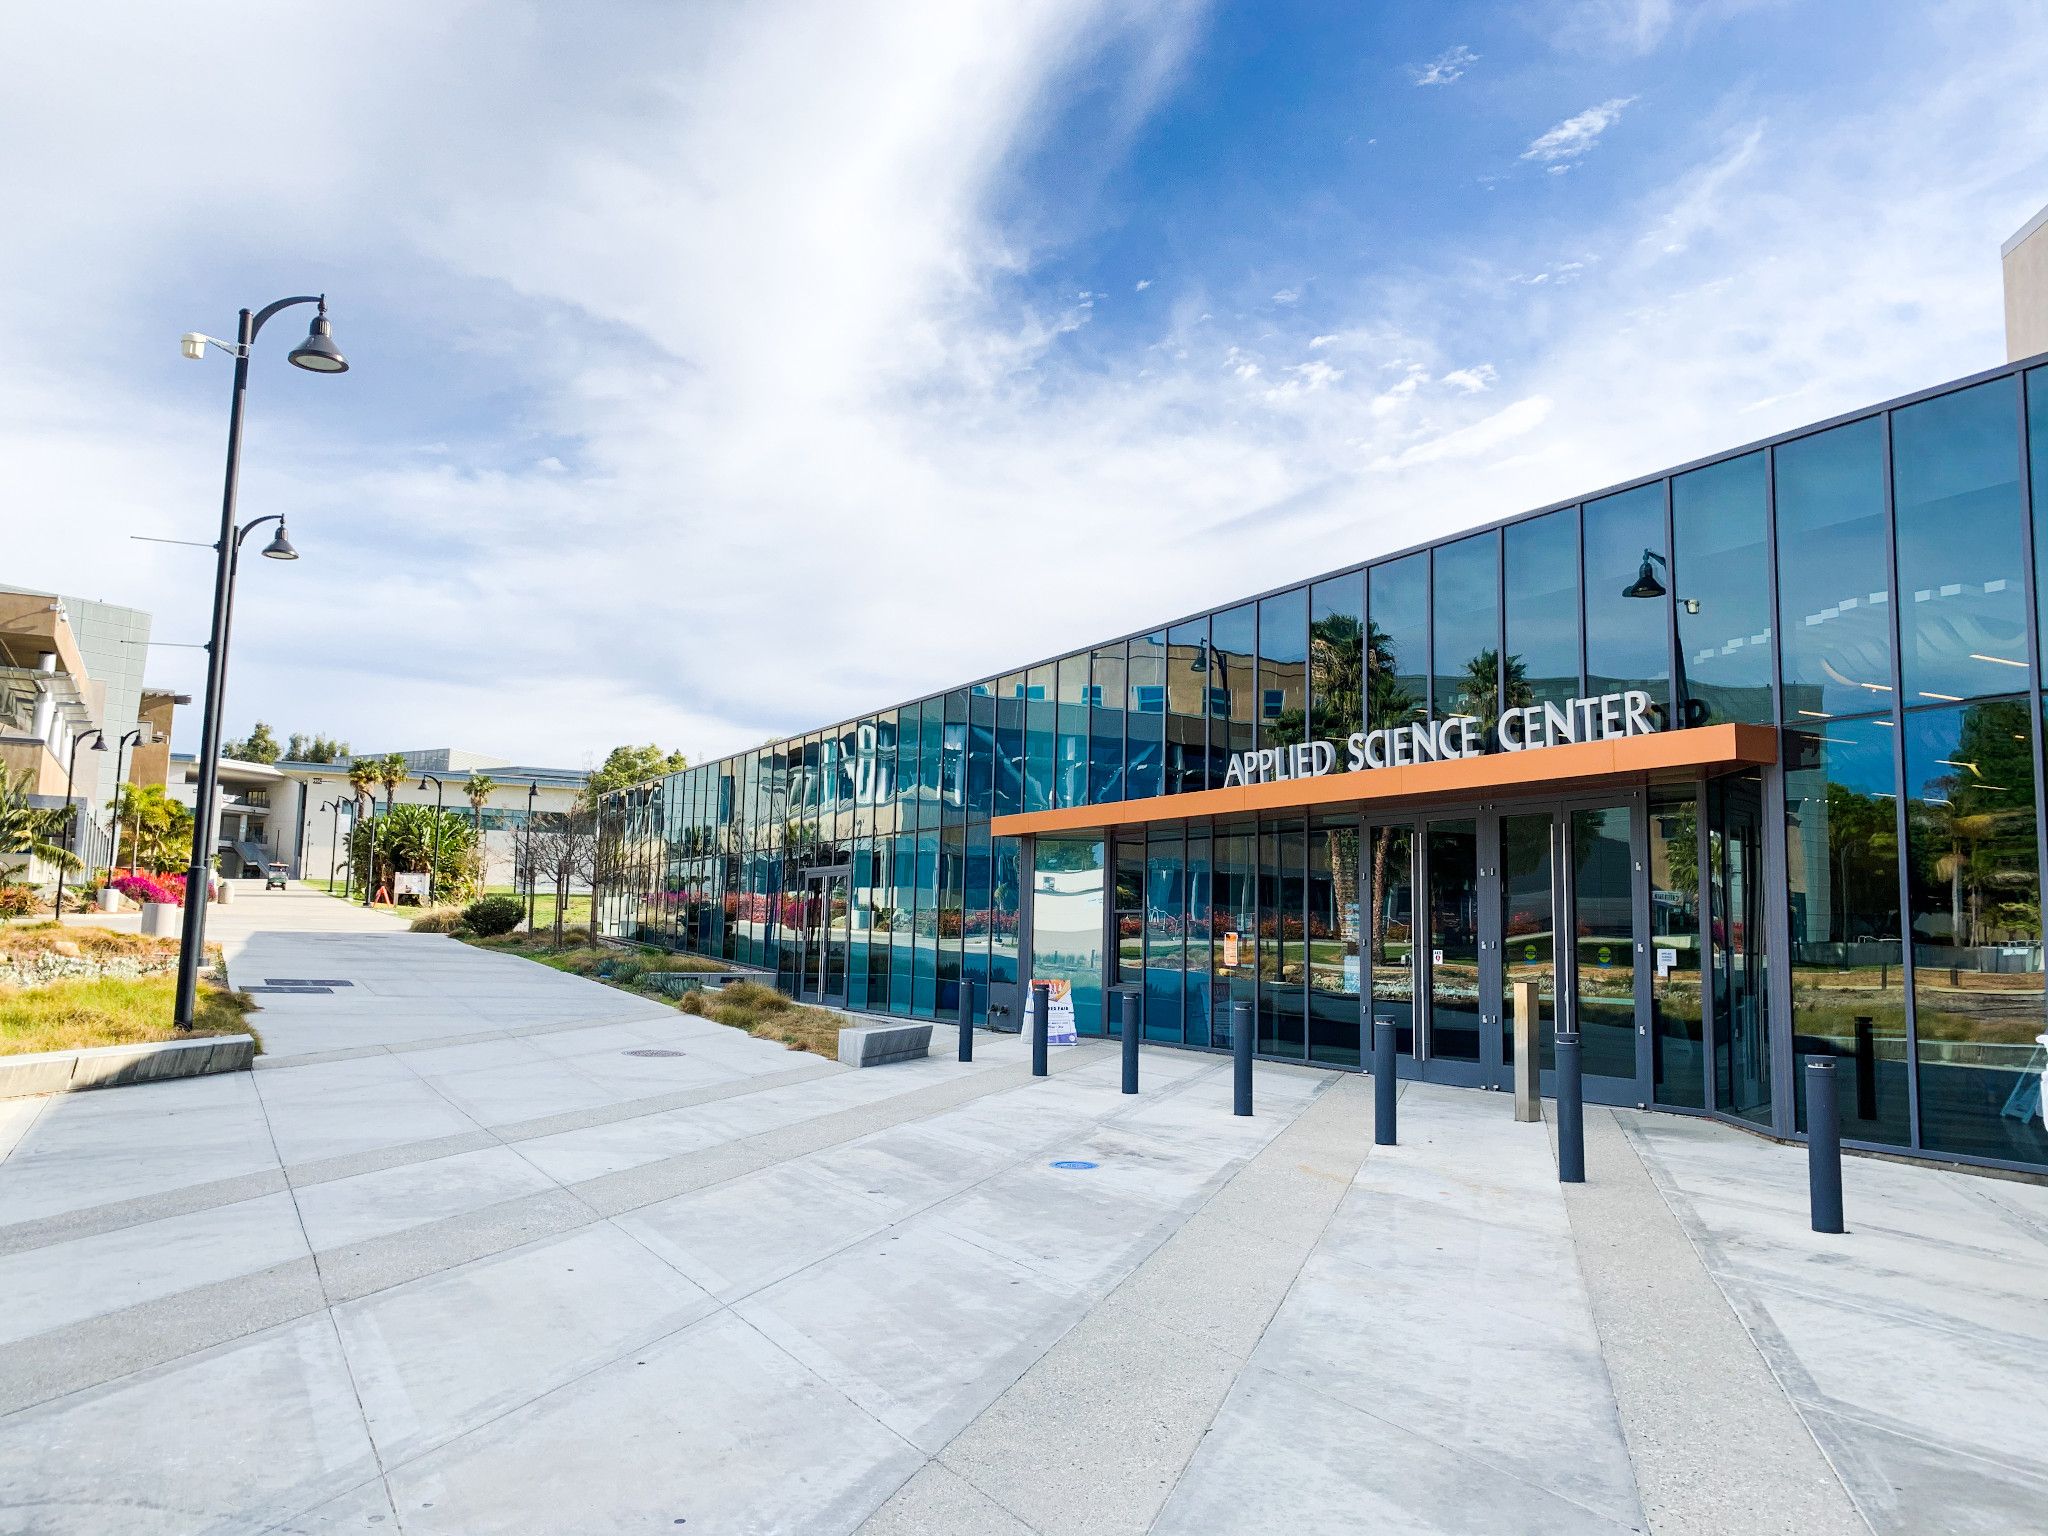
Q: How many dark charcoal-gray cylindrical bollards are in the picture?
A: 7